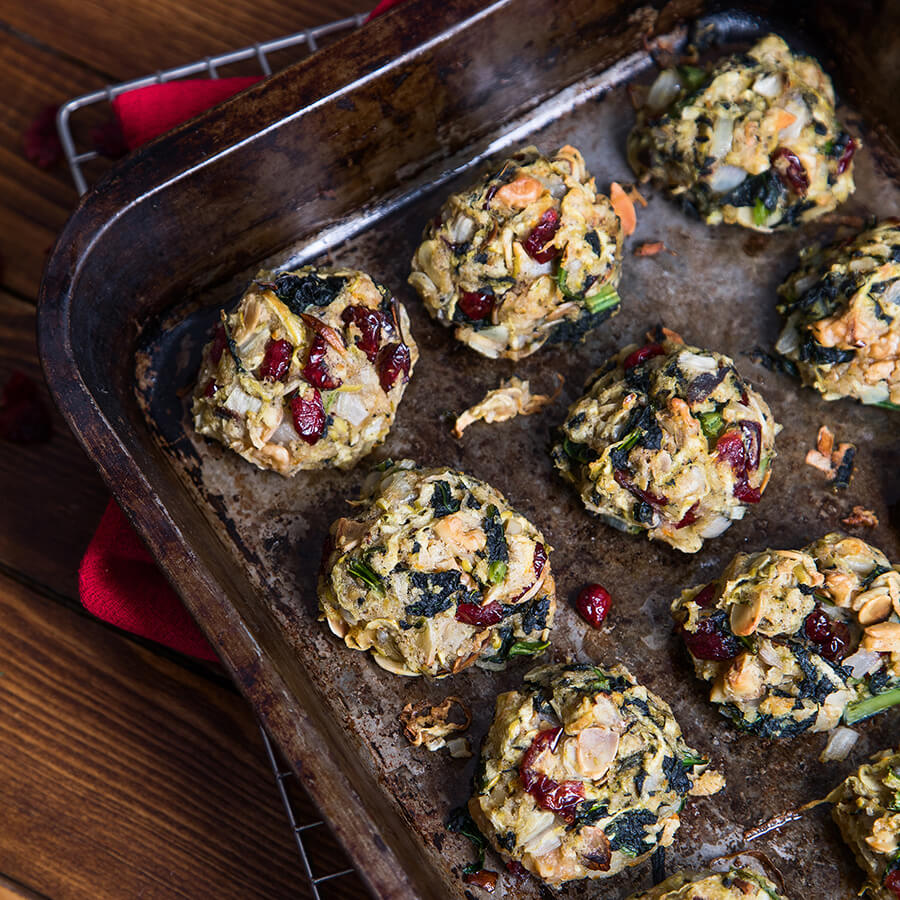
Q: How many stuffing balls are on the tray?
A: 10